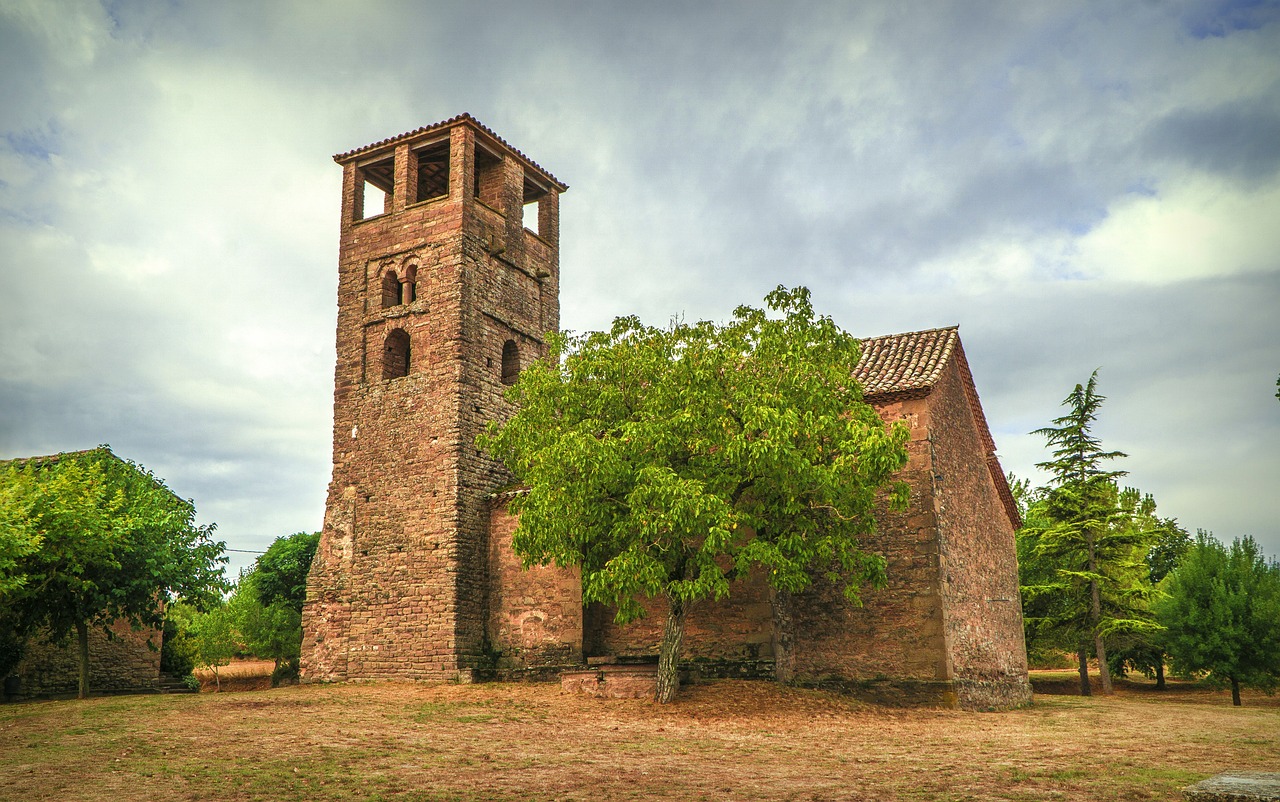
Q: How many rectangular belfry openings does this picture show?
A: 4